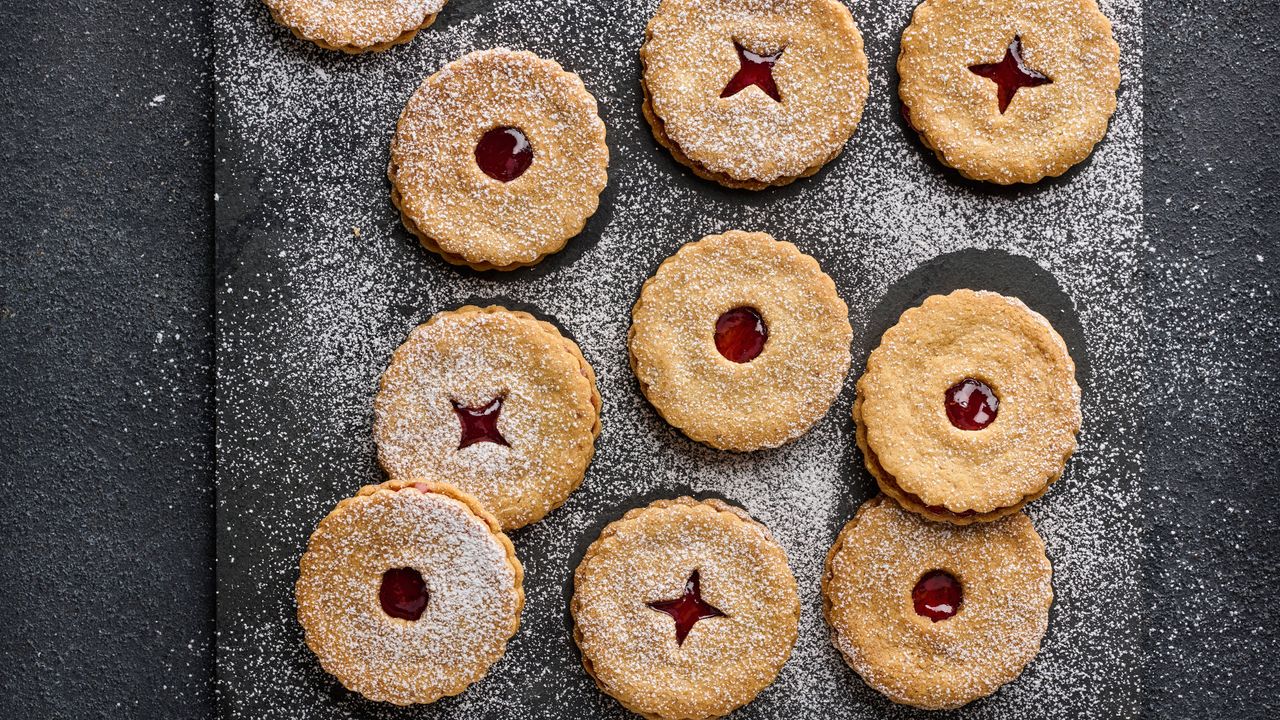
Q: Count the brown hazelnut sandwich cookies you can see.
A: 10